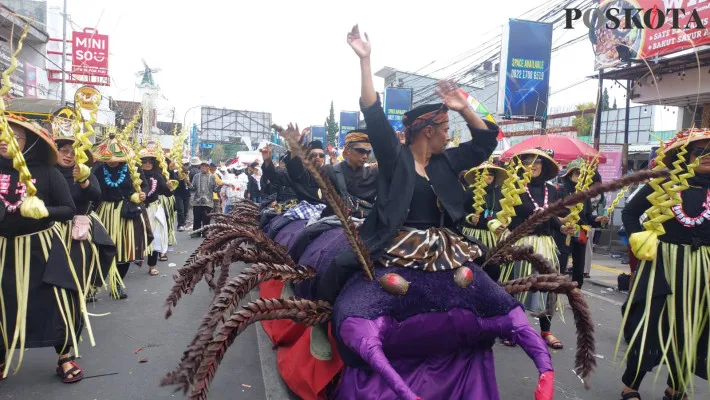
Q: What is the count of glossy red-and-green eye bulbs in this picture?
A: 2